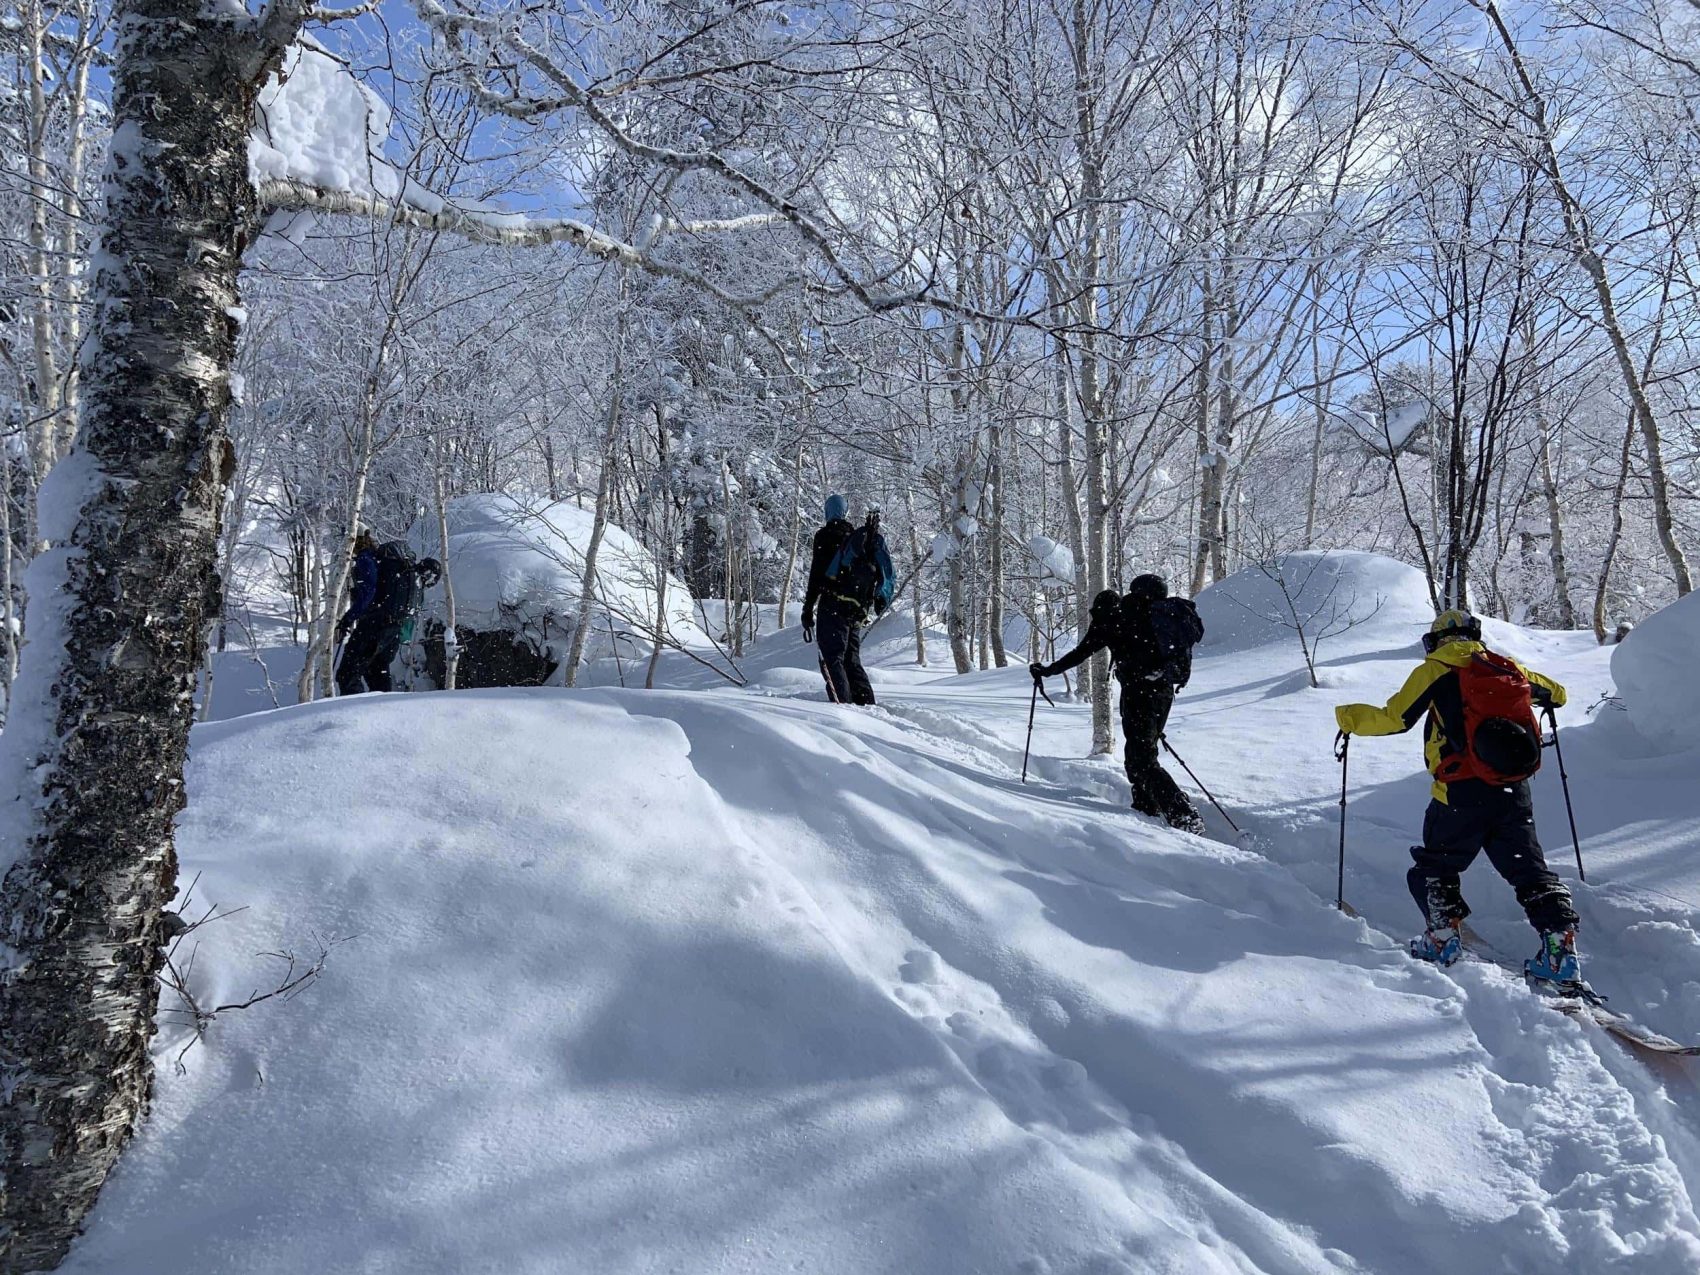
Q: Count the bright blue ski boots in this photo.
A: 2